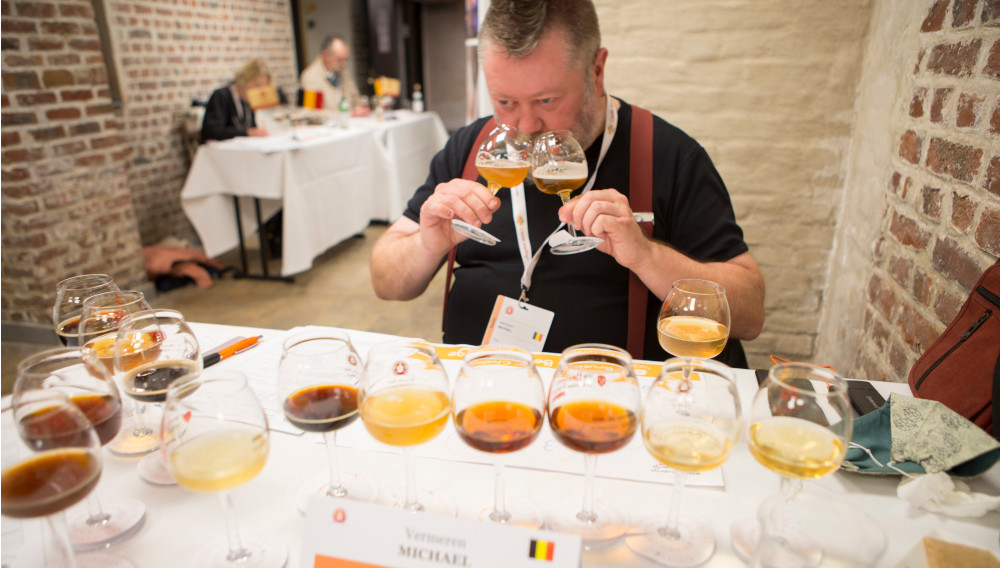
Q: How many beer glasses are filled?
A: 15